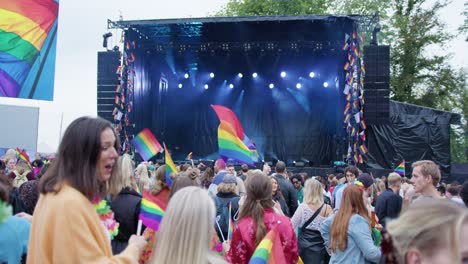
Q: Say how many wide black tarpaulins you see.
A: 1